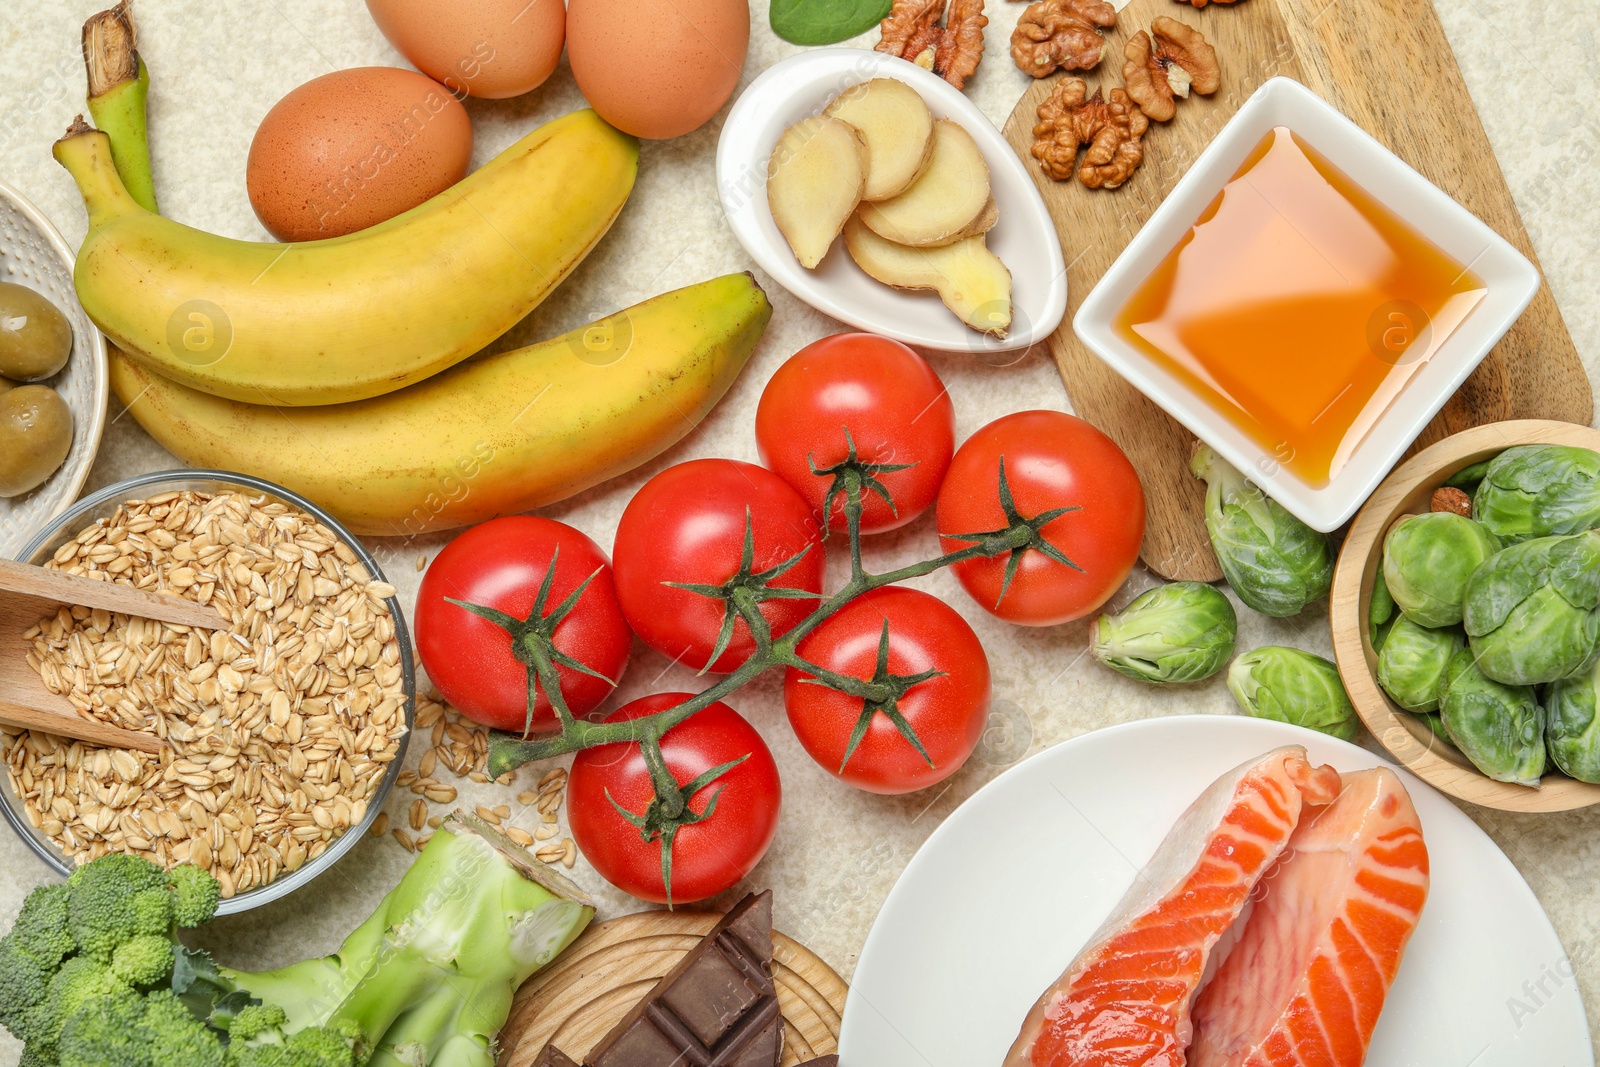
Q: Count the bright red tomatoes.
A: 6